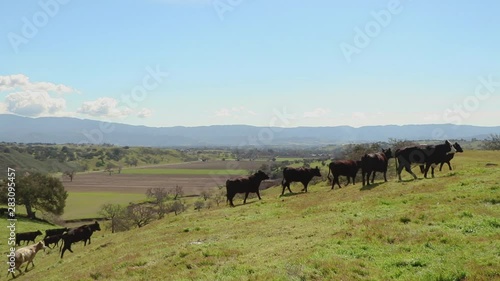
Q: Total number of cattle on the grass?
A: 11